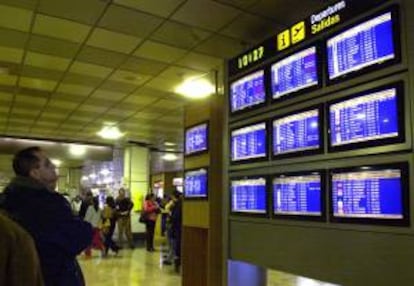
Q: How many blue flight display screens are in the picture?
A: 11